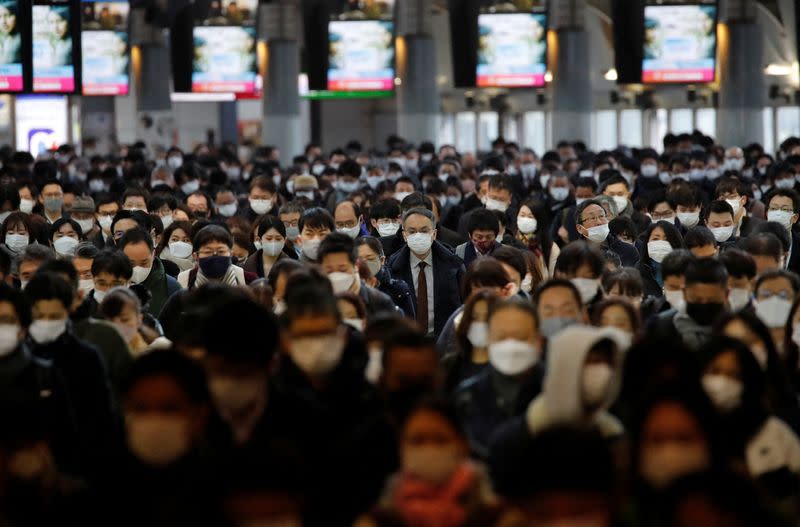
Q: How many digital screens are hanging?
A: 7